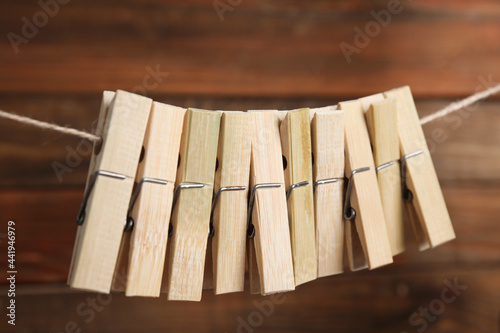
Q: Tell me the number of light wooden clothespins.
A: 10